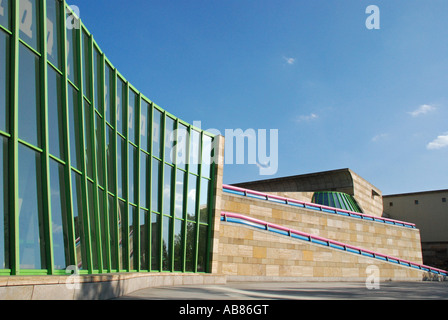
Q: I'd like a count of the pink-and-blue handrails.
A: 2